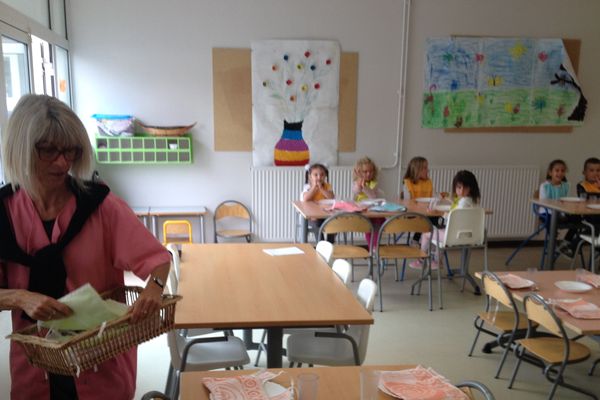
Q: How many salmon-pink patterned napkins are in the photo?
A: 5